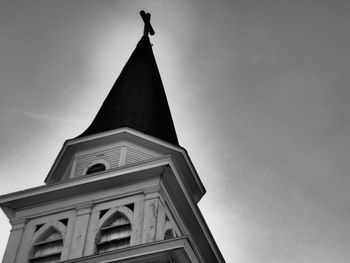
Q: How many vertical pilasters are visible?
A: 3